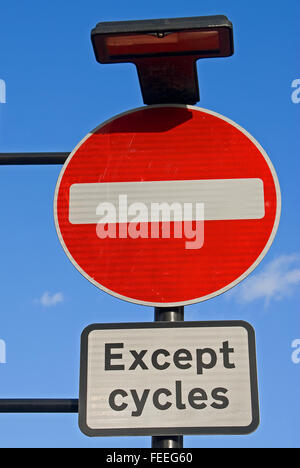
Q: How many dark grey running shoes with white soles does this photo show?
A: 0